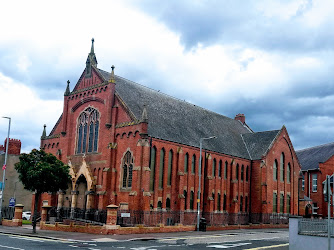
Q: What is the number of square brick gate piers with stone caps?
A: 3